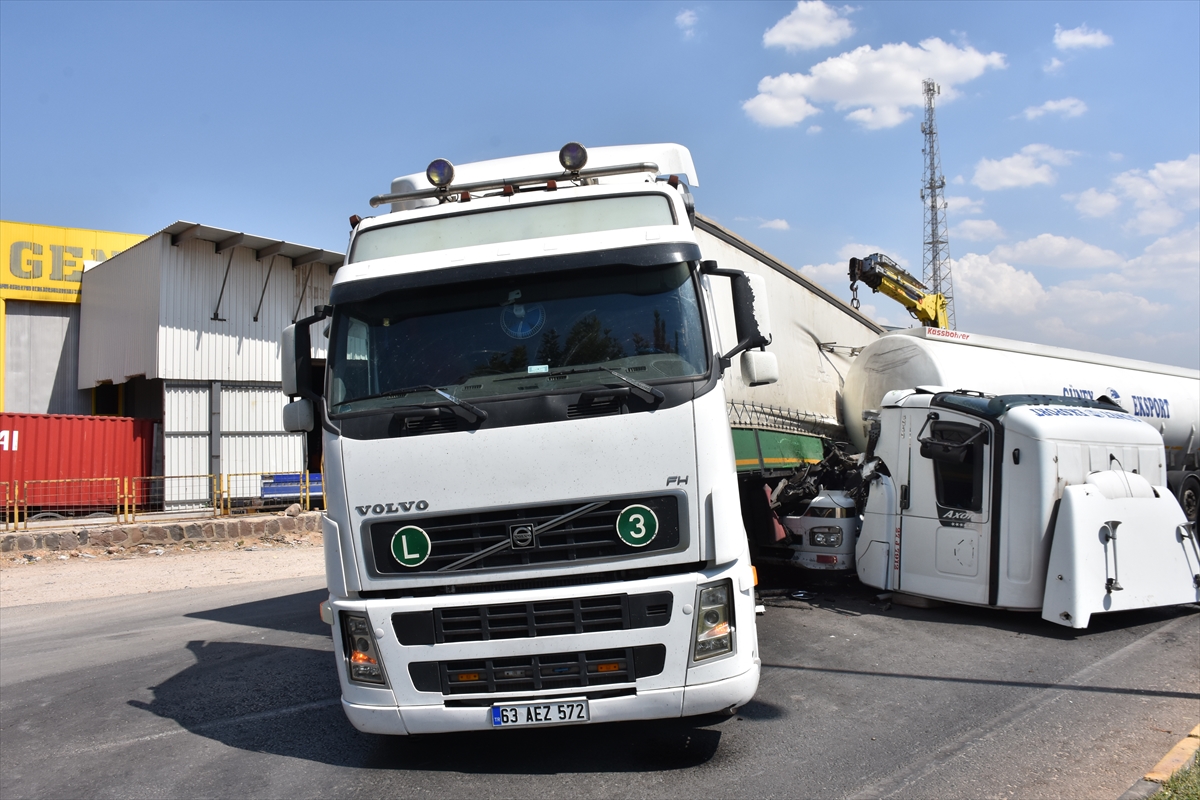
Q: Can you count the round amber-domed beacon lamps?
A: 0